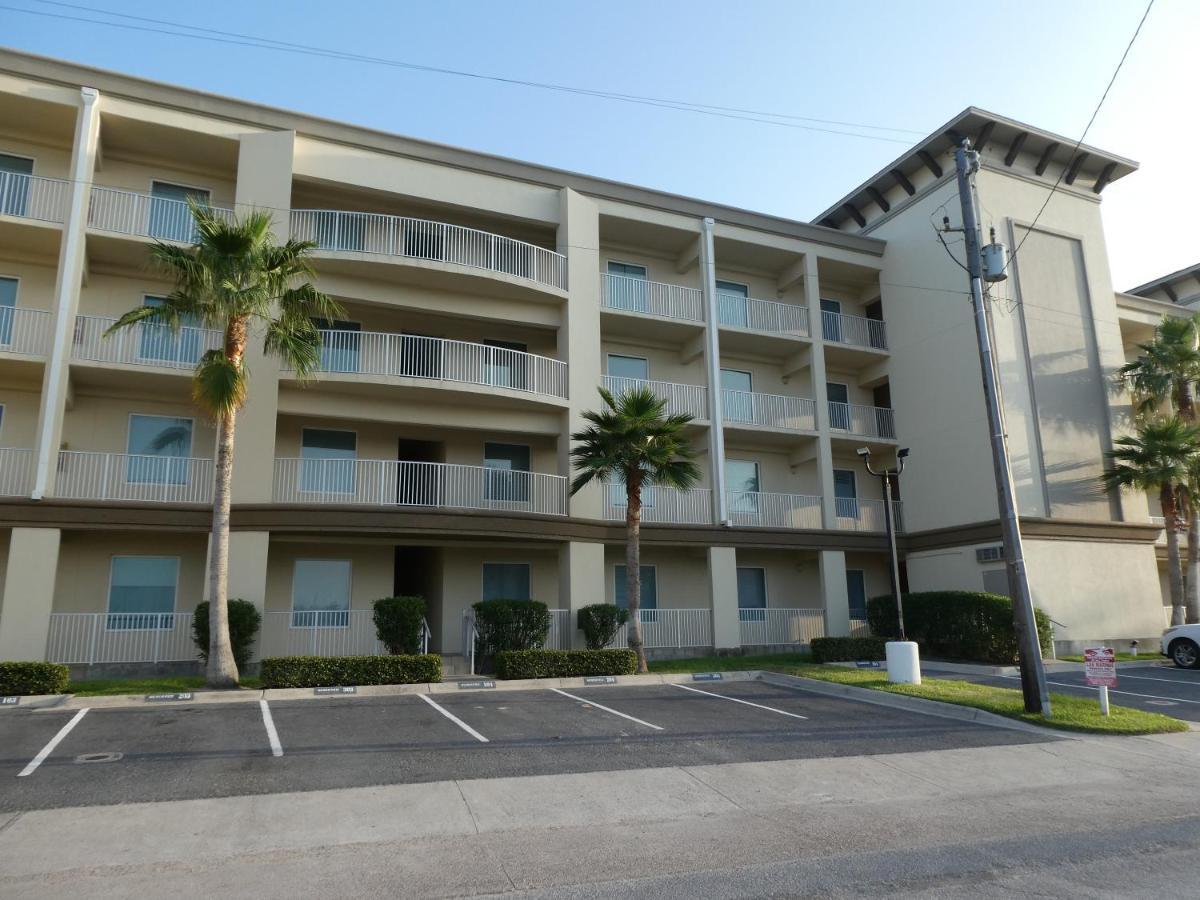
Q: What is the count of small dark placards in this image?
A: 7